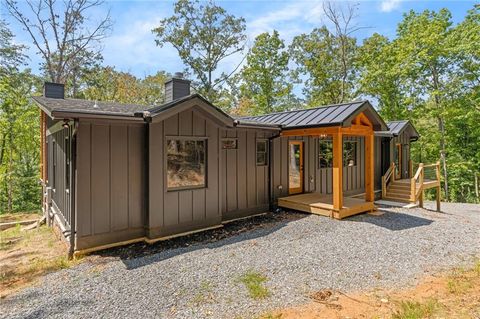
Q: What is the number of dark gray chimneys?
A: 2